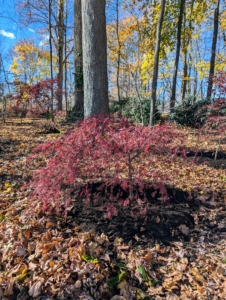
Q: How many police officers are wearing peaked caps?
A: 0